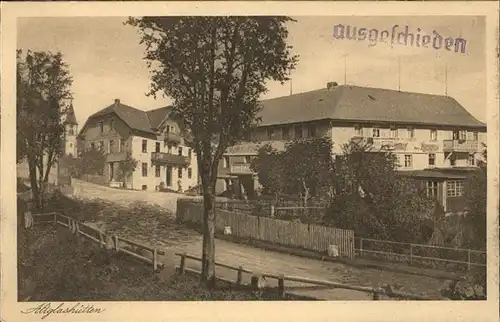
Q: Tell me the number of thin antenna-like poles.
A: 4